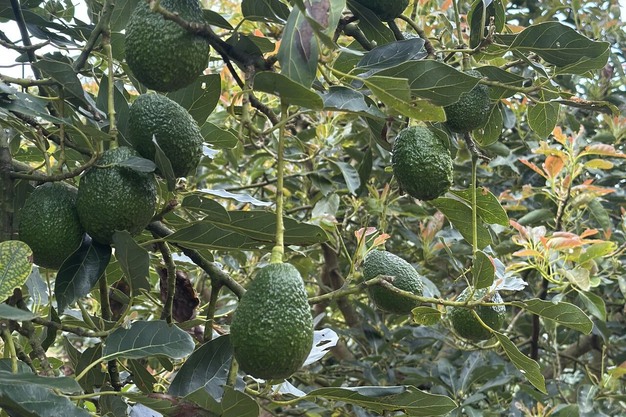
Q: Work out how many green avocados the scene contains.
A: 10